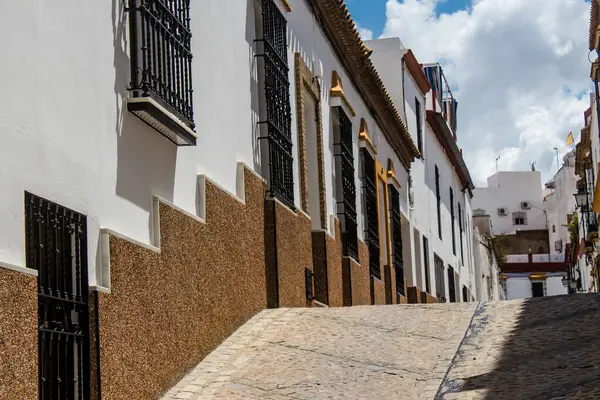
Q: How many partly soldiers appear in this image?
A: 0